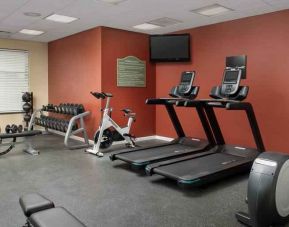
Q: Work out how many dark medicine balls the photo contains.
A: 3